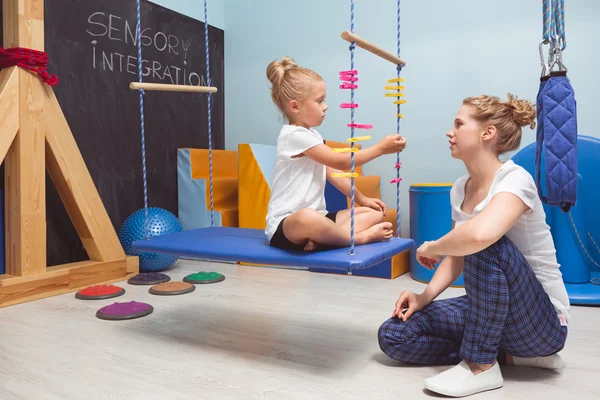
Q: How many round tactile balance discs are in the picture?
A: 5